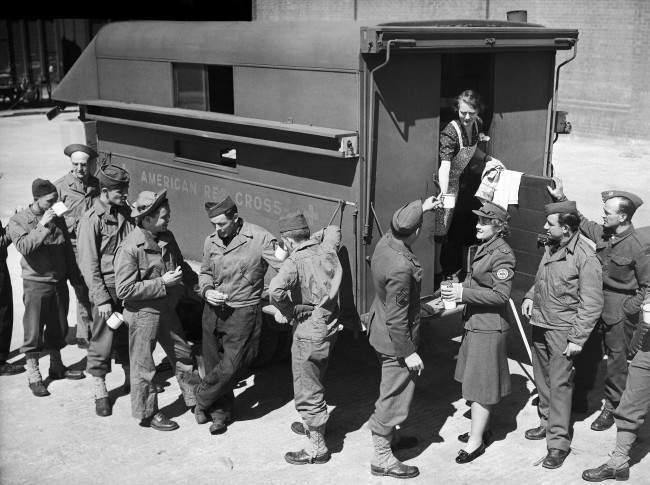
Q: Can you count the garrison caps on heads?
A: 6